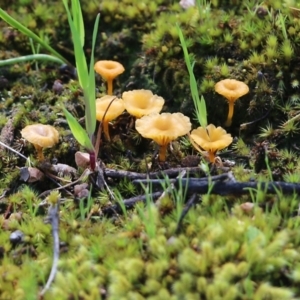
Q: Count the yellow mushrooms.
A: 7